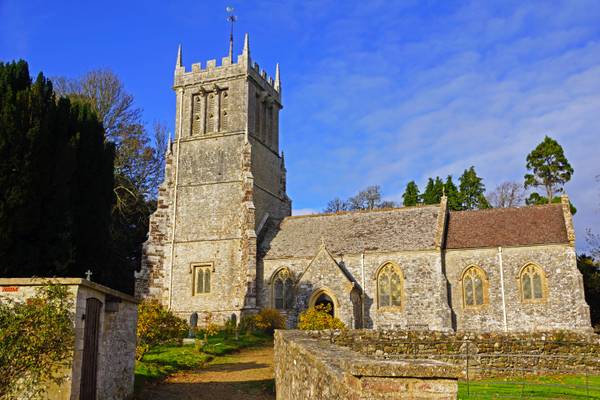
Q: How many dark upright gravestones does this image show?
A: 2